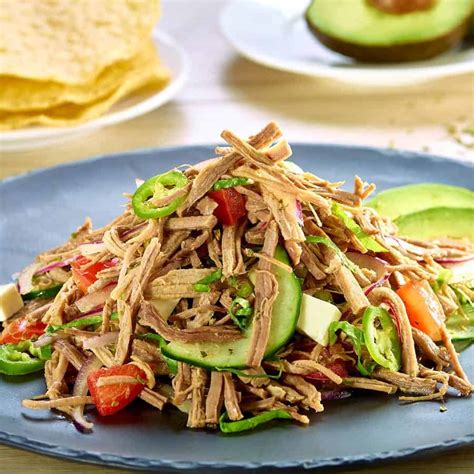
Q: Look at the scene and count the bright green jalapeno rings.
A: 3